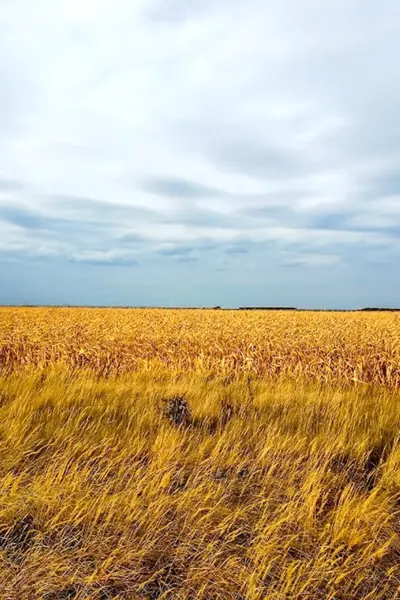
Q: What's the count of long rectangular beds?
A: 0